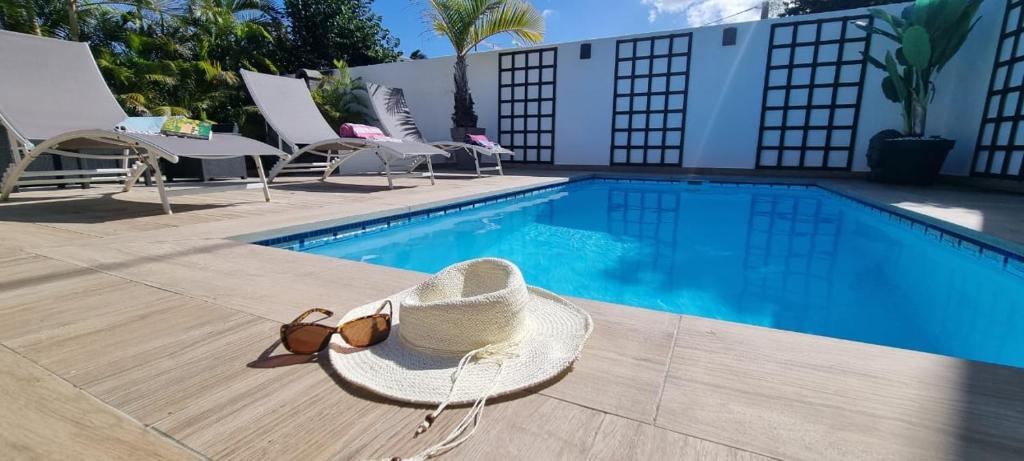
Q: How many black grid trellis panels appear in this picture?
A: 4